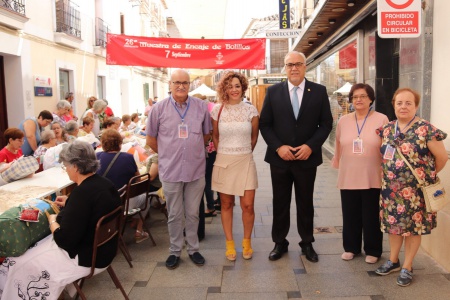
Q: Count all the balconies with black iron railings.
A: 3